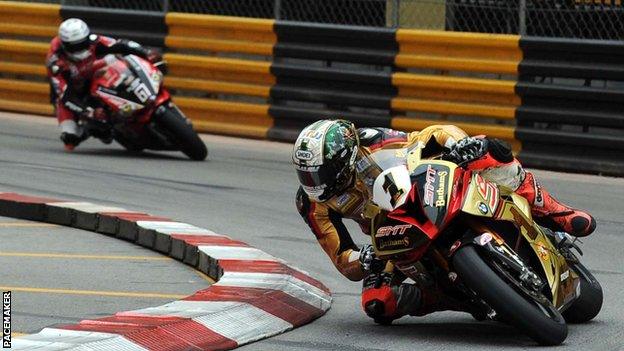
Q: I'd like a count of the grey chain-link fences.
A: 1